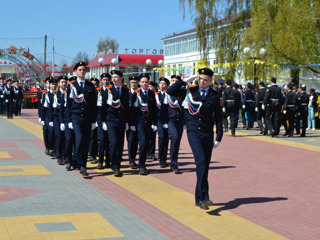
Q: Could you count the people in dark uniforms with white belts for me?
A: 6